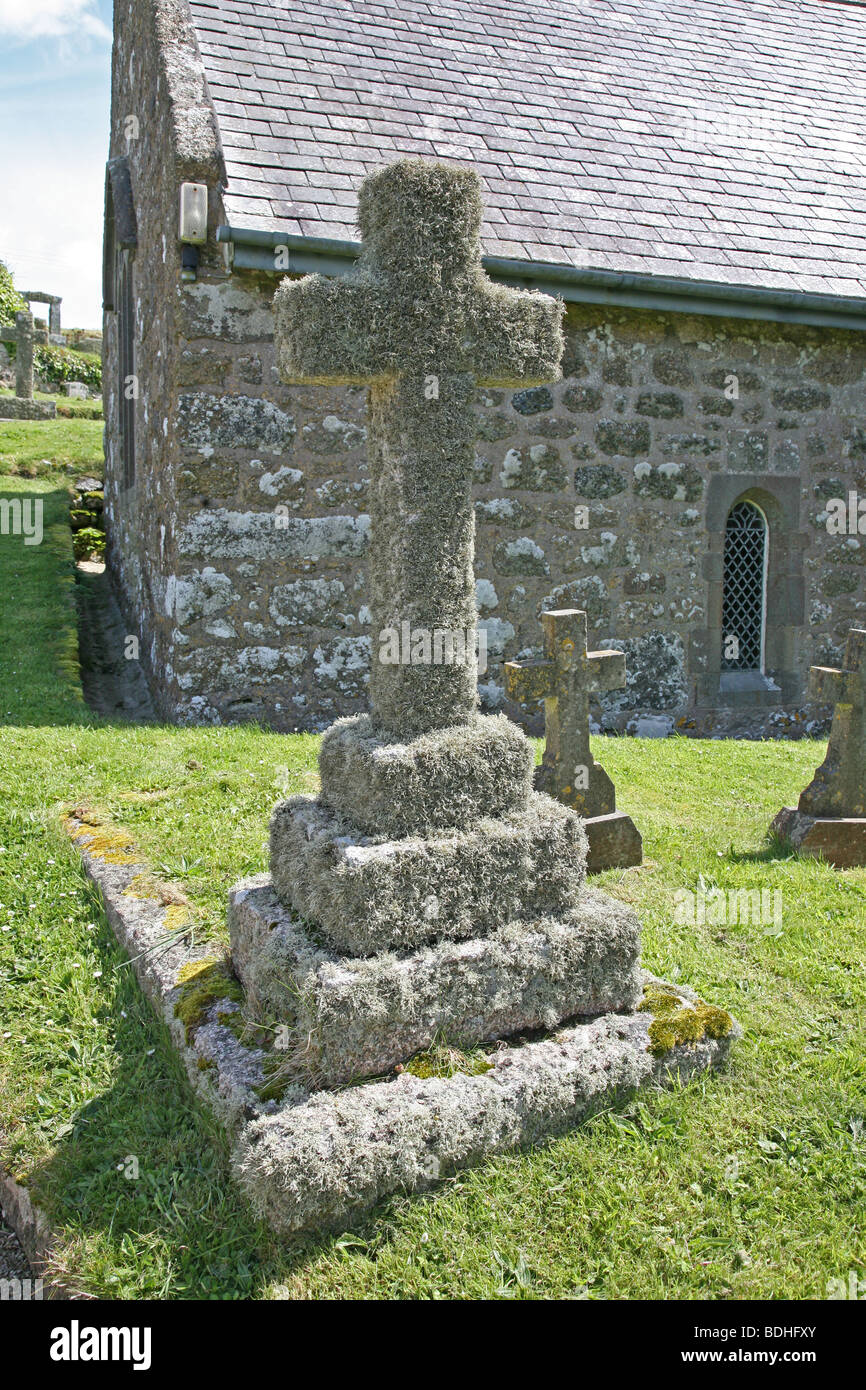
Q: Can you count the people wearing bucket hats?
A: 0